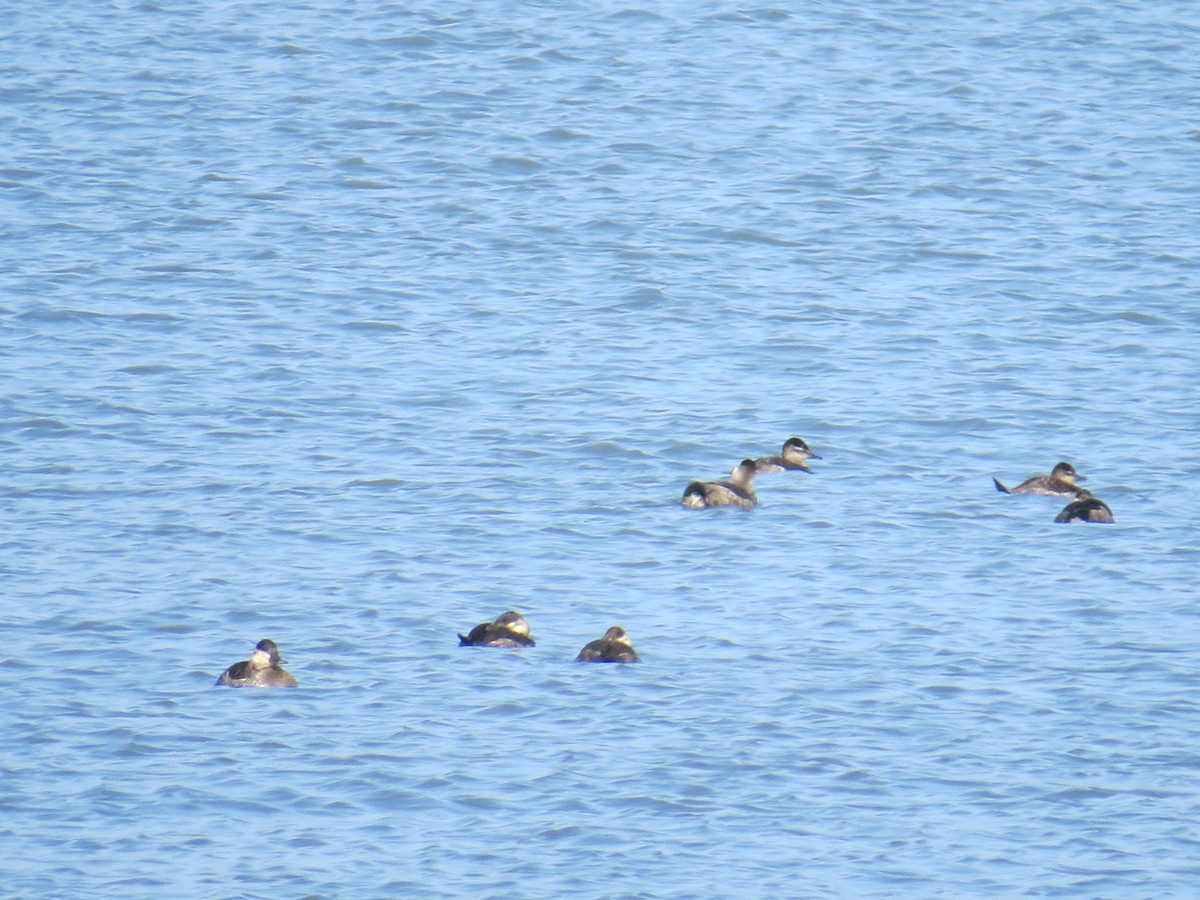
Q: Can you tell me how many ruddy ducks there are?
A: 7